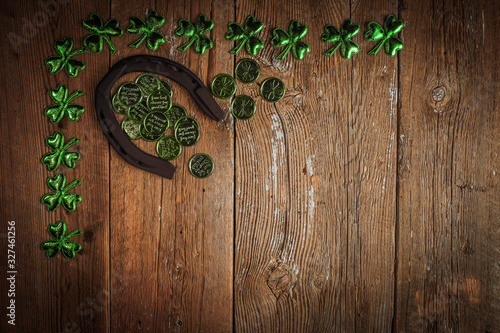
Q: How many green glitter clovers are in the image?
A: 12